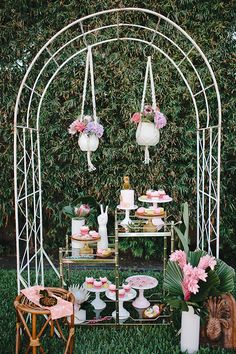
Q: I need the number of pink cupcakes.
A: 11